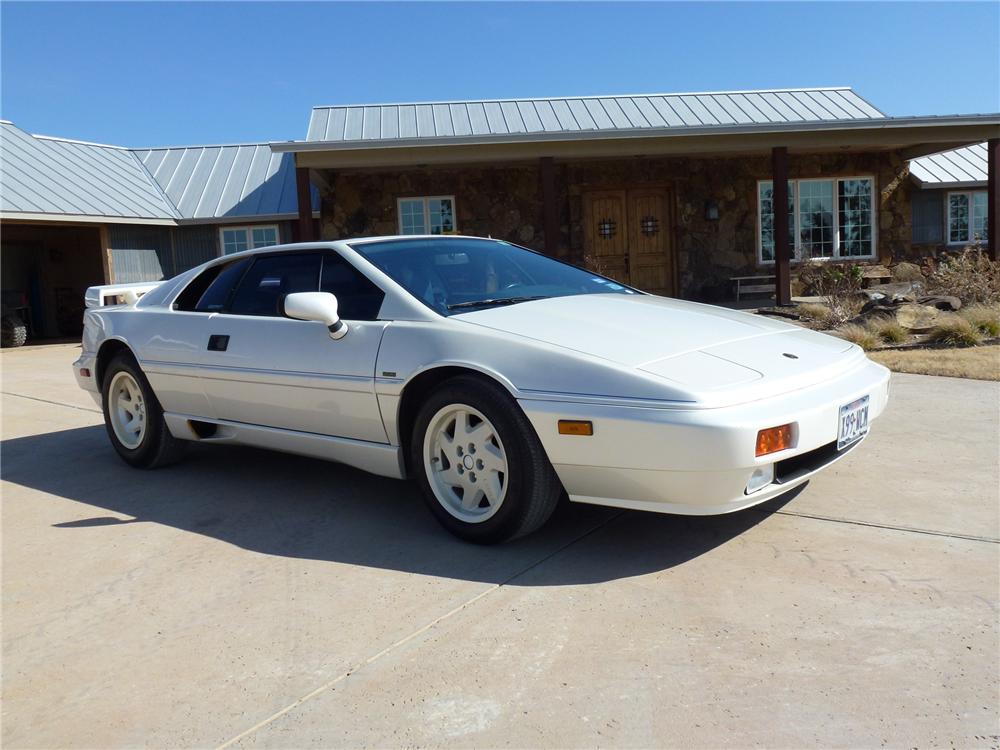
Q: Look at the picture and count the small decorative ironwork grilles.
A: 2